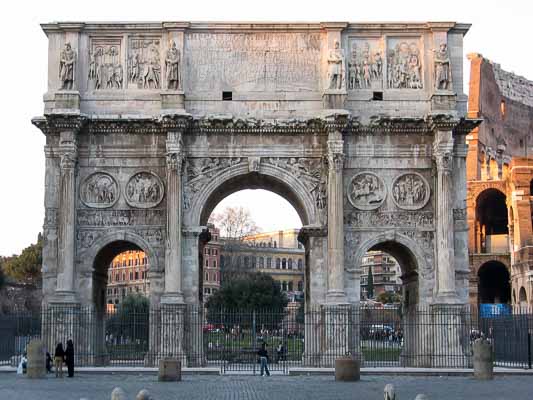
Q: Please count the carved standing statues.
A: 4